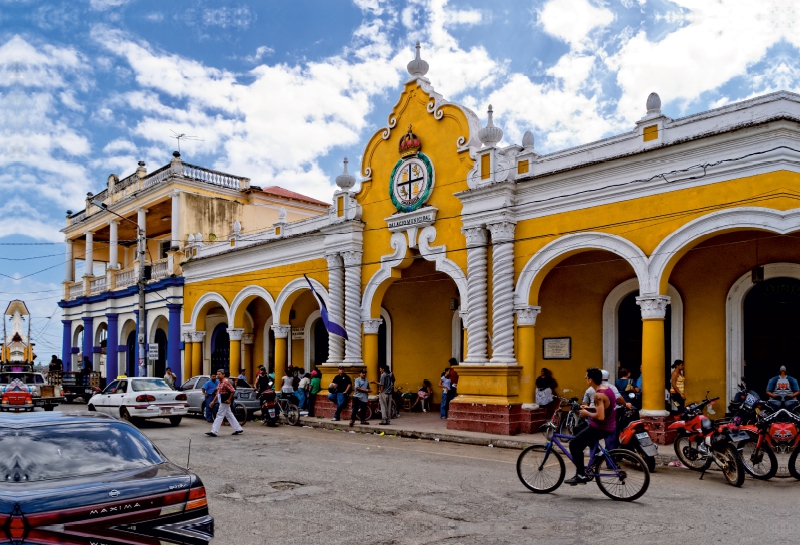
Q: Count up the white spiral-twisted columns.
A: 4